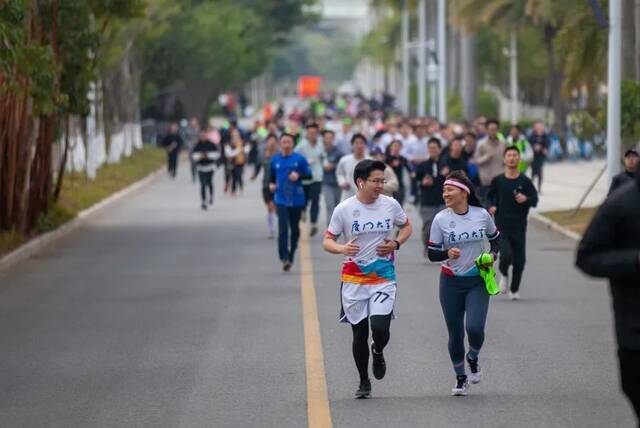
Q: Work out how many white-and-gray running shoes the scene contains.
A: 2